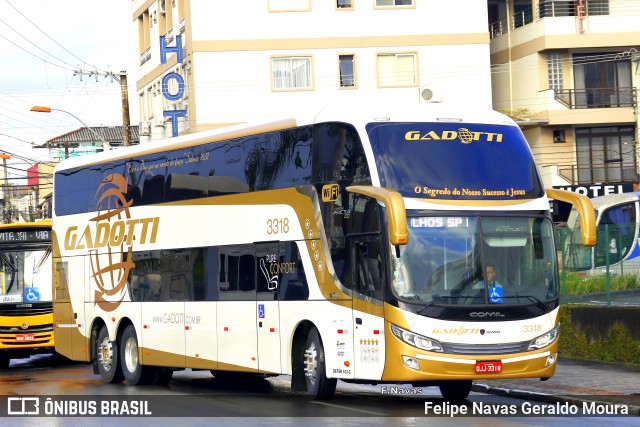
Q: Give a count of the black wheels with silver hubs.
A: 3